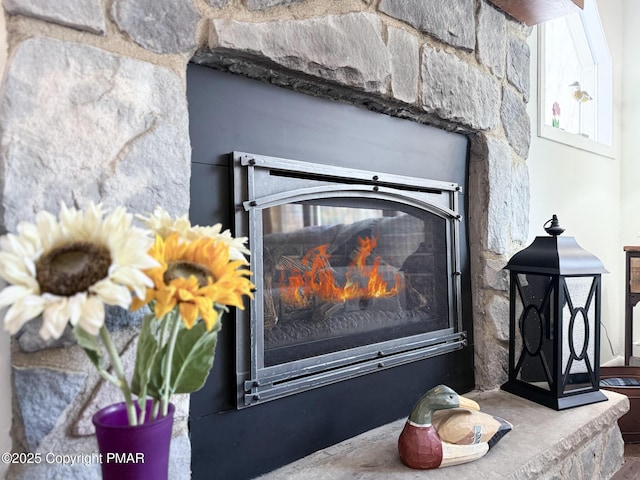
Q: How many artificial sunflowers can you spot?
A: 3